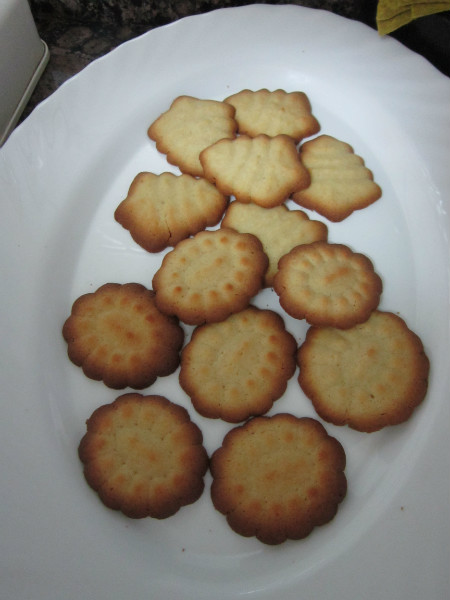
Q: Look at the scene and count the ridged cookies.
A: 6